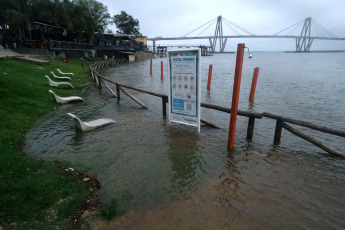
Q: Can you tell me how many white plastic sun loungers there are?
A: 5